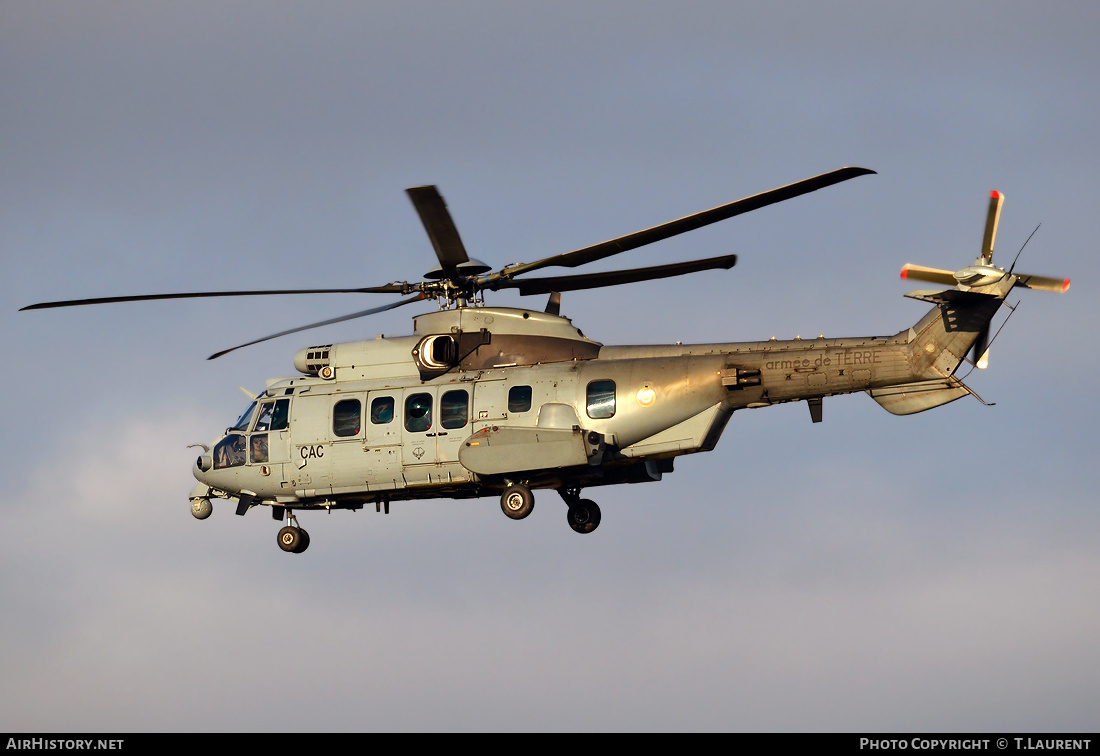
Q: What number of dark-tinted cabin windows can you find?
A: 6